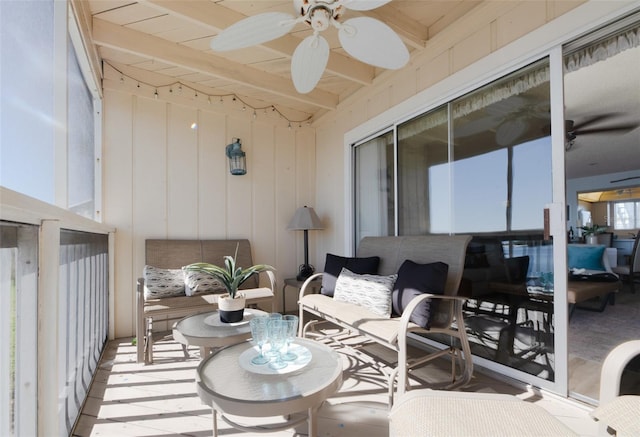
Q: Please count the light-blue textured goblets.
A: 4